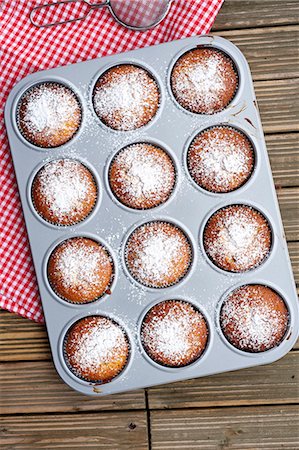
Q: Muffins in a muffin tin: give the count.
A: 12